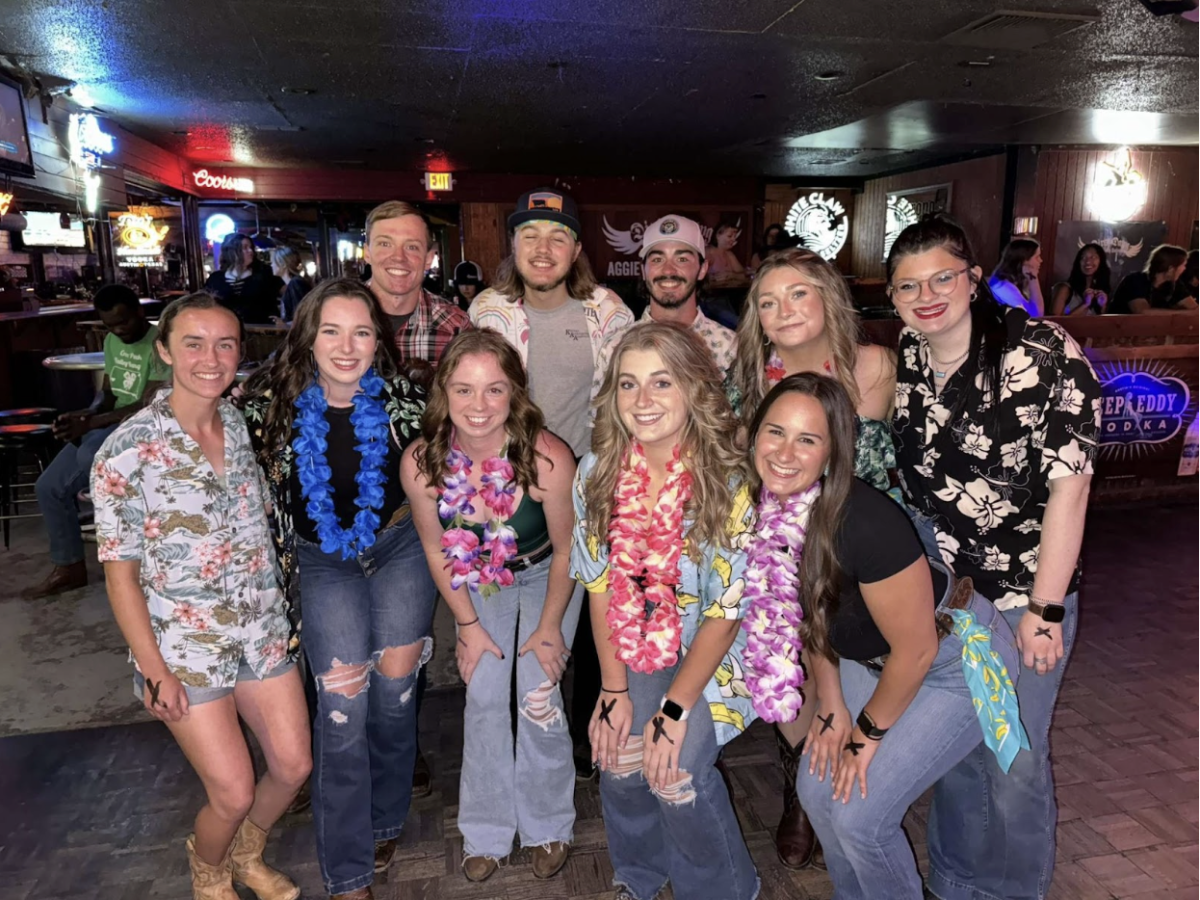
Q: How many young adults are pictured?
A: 10